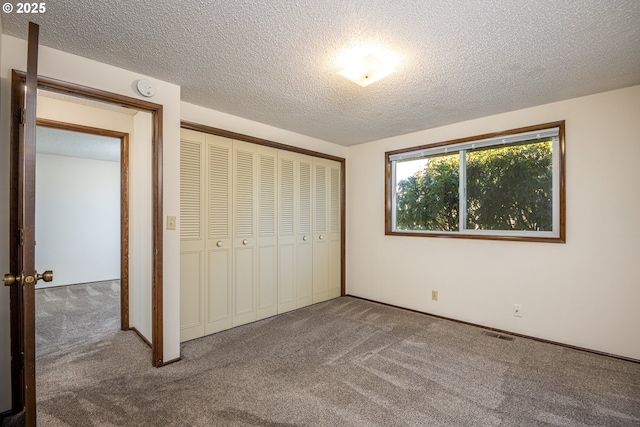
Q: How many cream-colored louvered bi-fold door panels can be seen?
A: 8